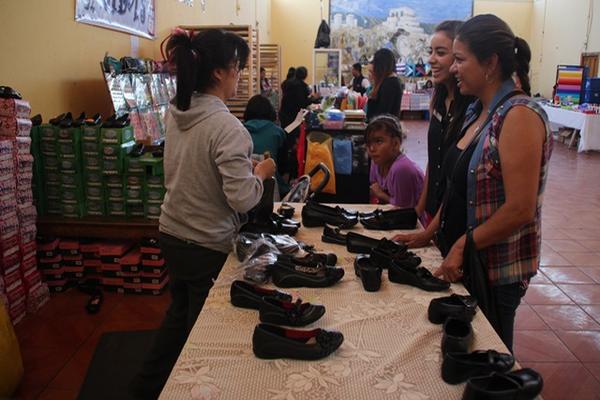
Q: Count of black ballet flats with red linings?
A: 3